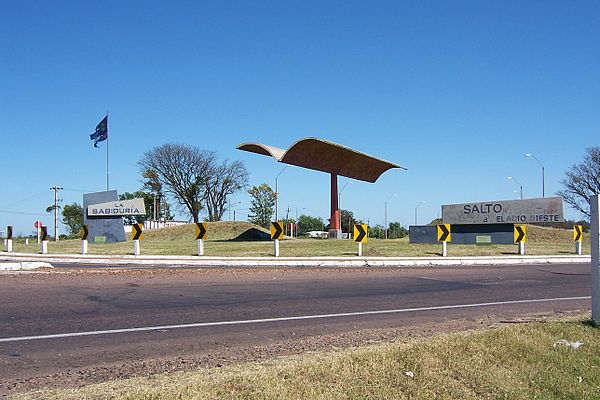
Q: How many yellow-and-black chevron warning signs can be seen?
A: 10